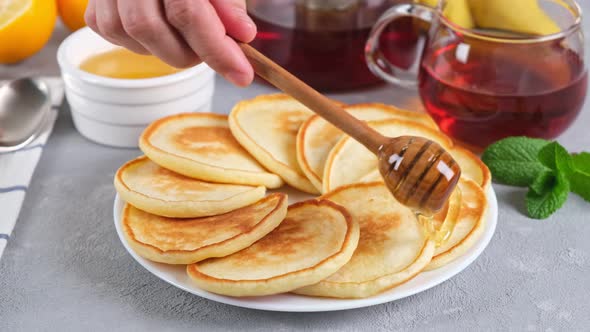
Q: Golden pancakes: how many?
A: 10